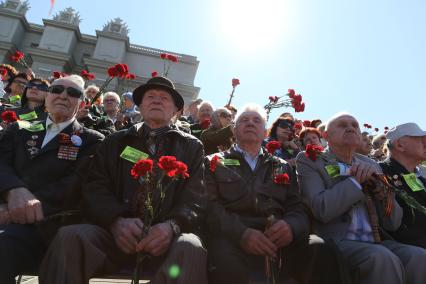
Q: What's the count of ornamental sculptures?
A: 3